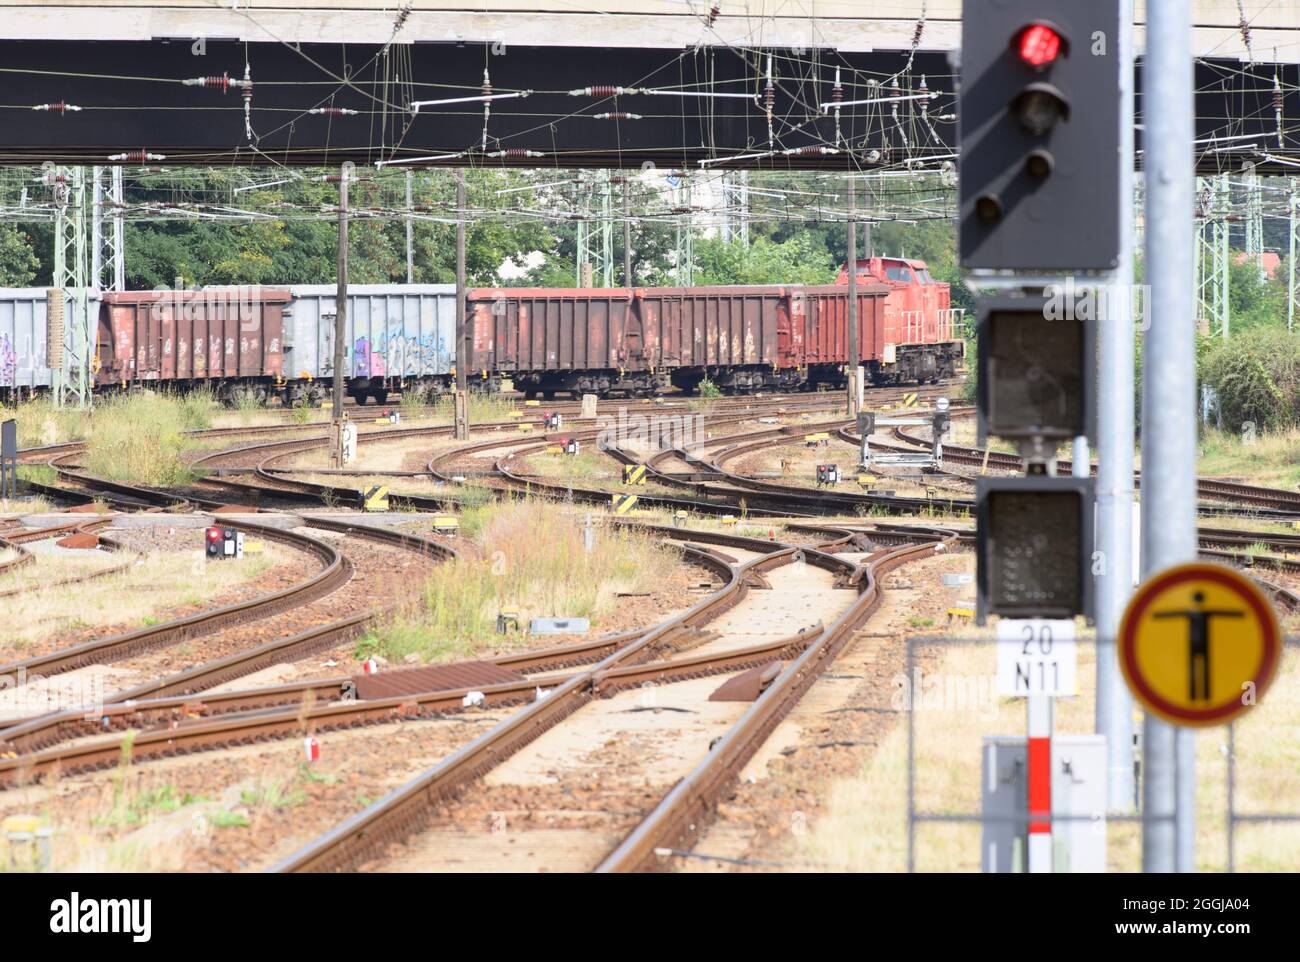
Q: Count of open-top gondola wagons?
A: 6